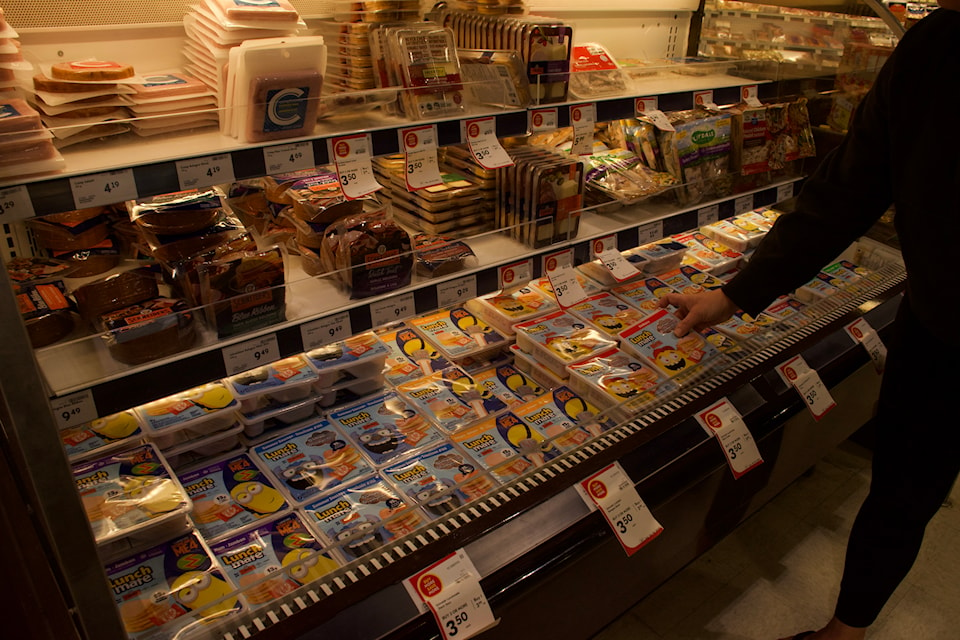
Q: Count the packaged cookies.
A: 0